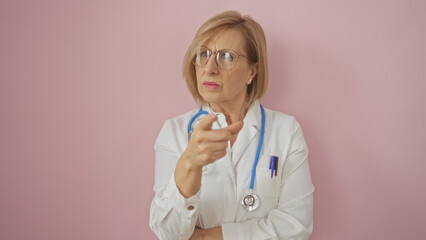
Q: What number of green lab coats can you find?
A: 0